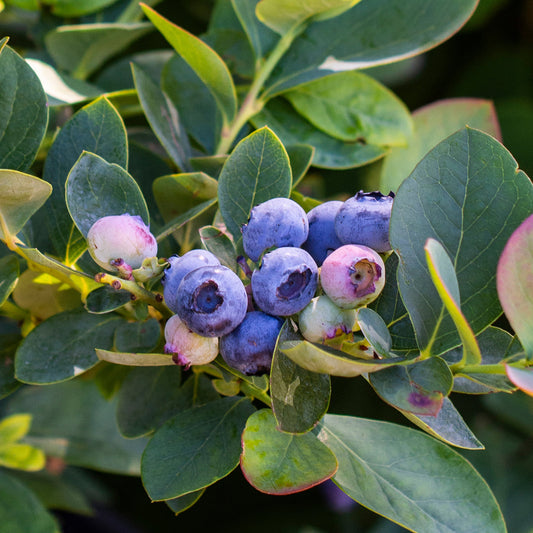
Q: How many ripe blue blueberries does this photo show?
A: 7